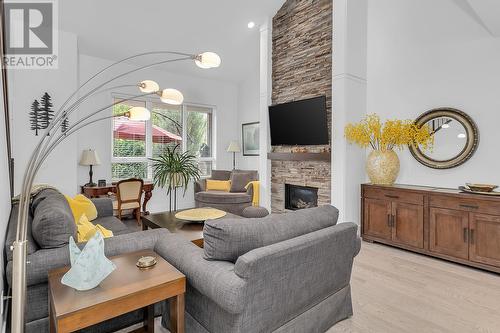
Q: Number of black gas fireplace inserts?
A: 1